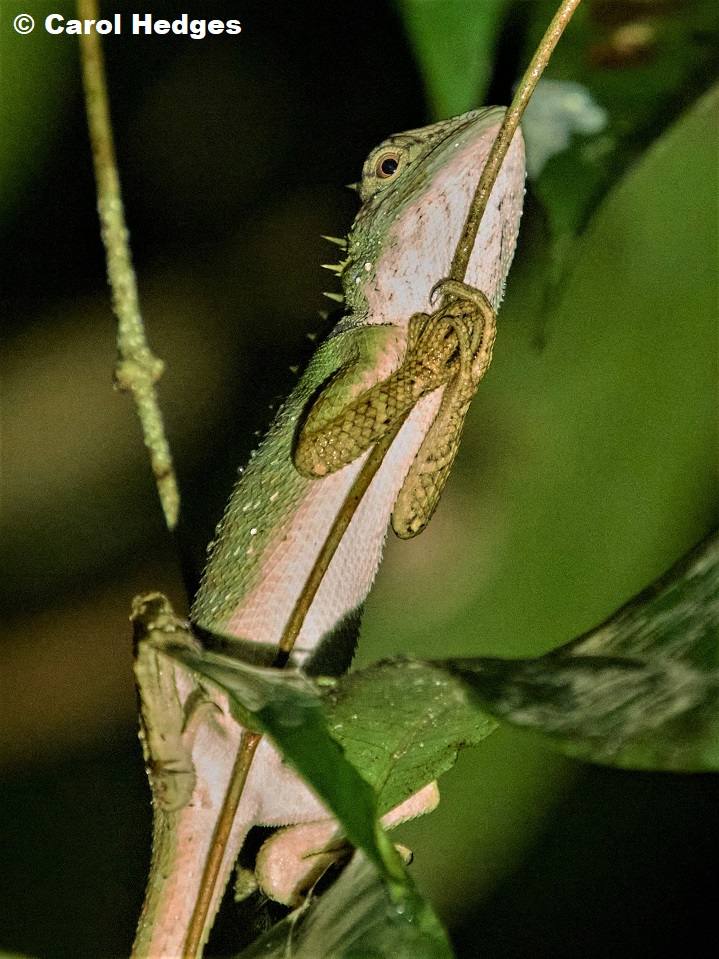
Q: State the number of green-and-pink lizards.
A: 1